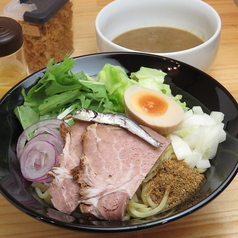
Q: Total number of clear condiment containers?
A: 2